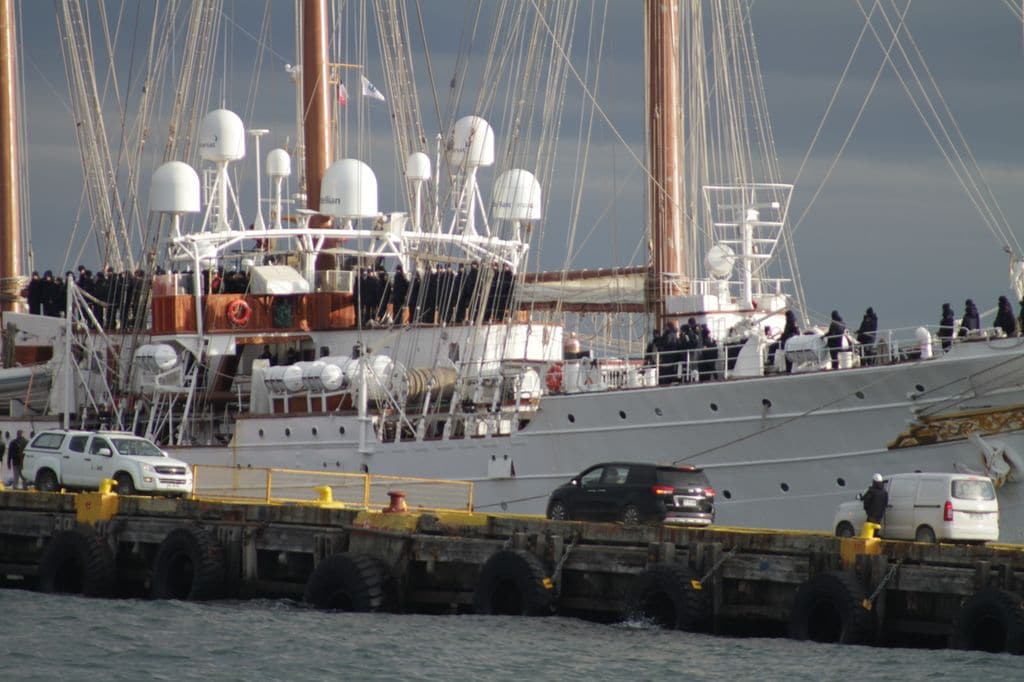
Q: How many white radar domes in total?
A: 7